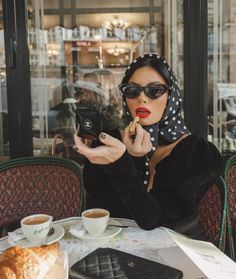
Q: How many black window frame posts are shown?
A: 2